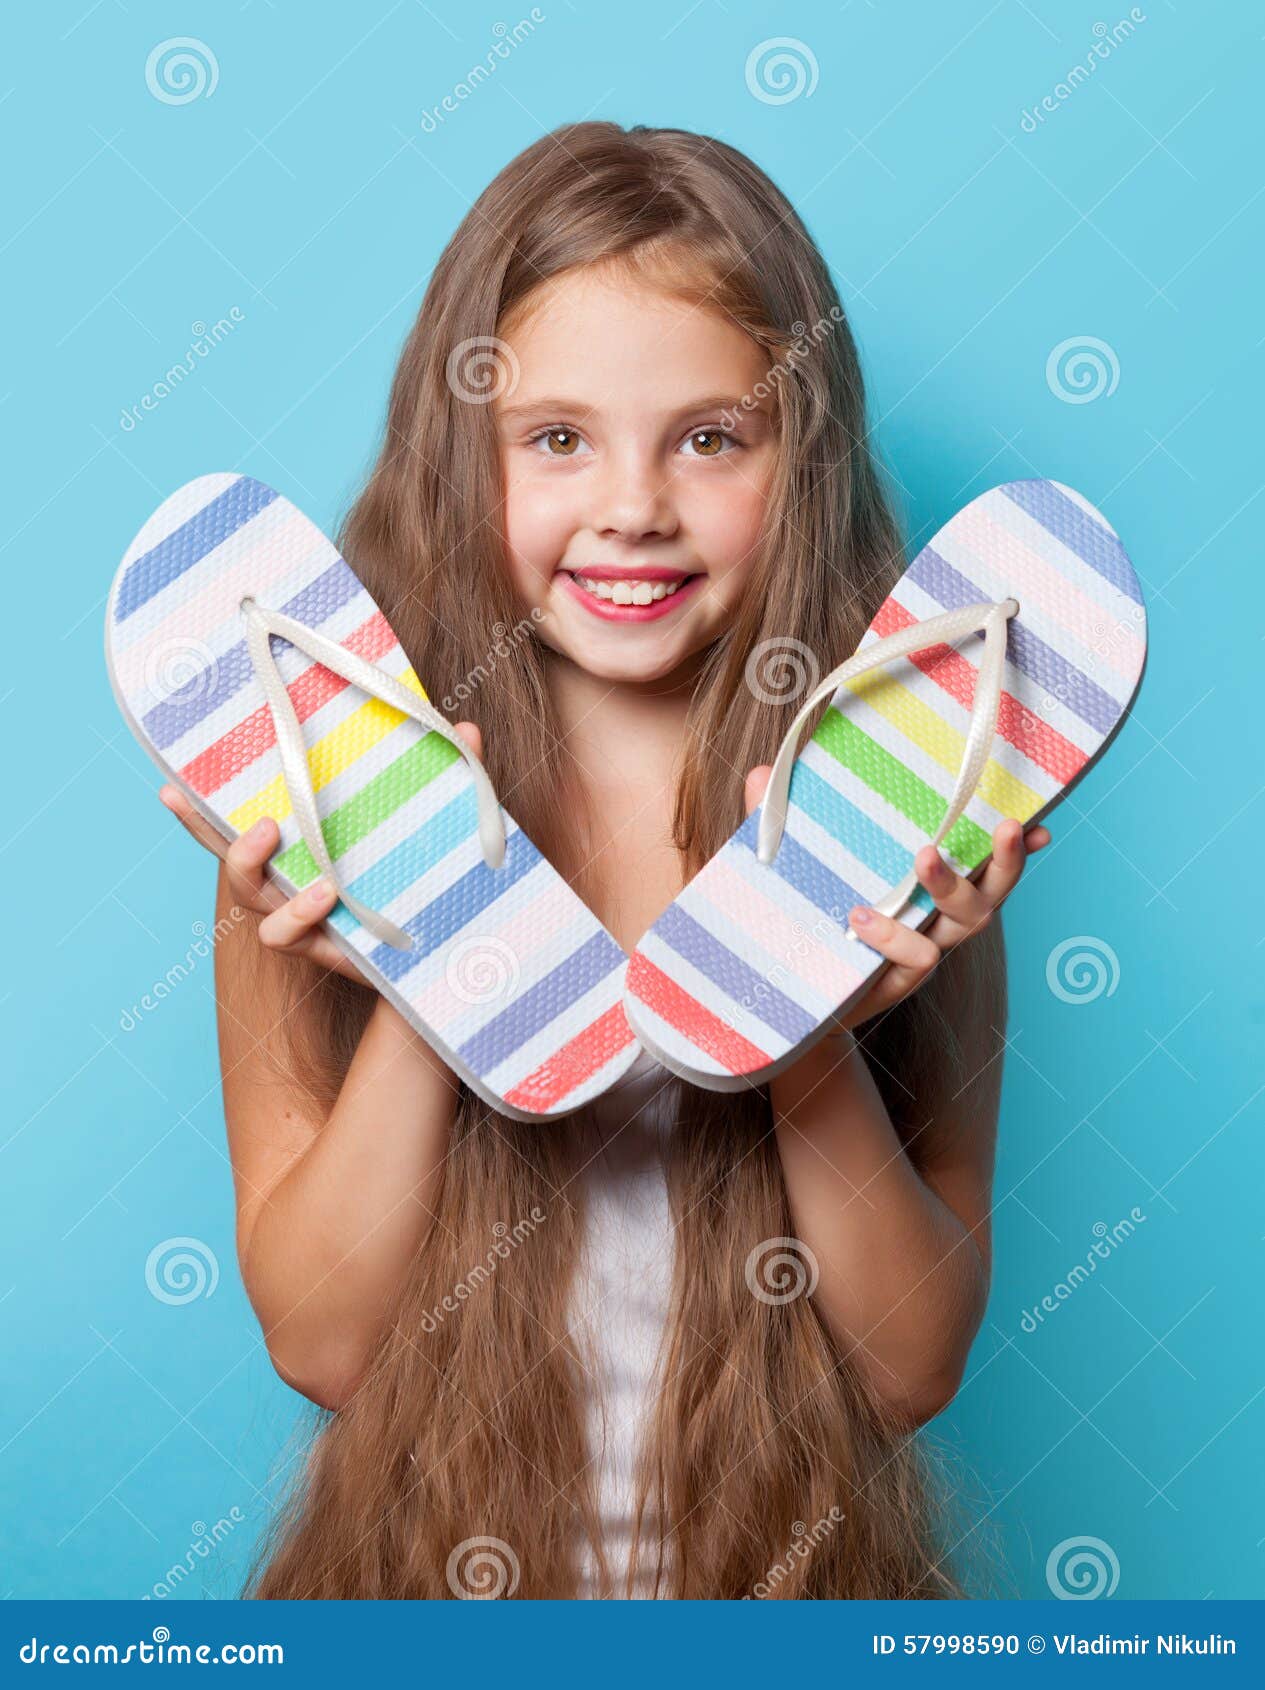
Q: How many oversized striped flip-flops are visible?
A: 2